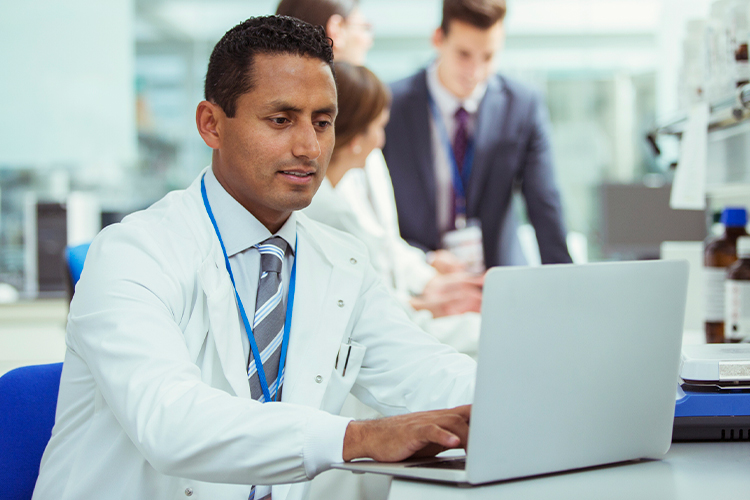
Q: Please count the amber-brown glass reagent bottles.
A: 2